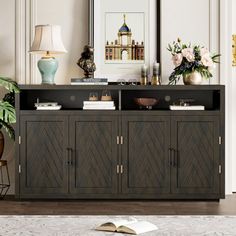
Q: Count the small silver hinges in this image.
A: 8